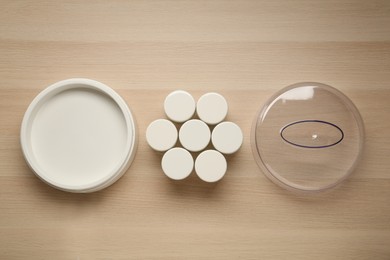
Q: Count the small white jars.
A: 7